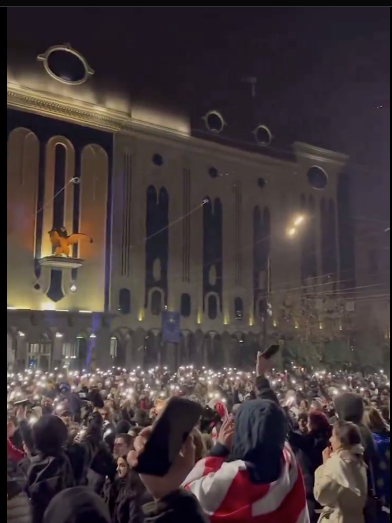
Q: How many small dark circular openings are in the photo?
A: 3